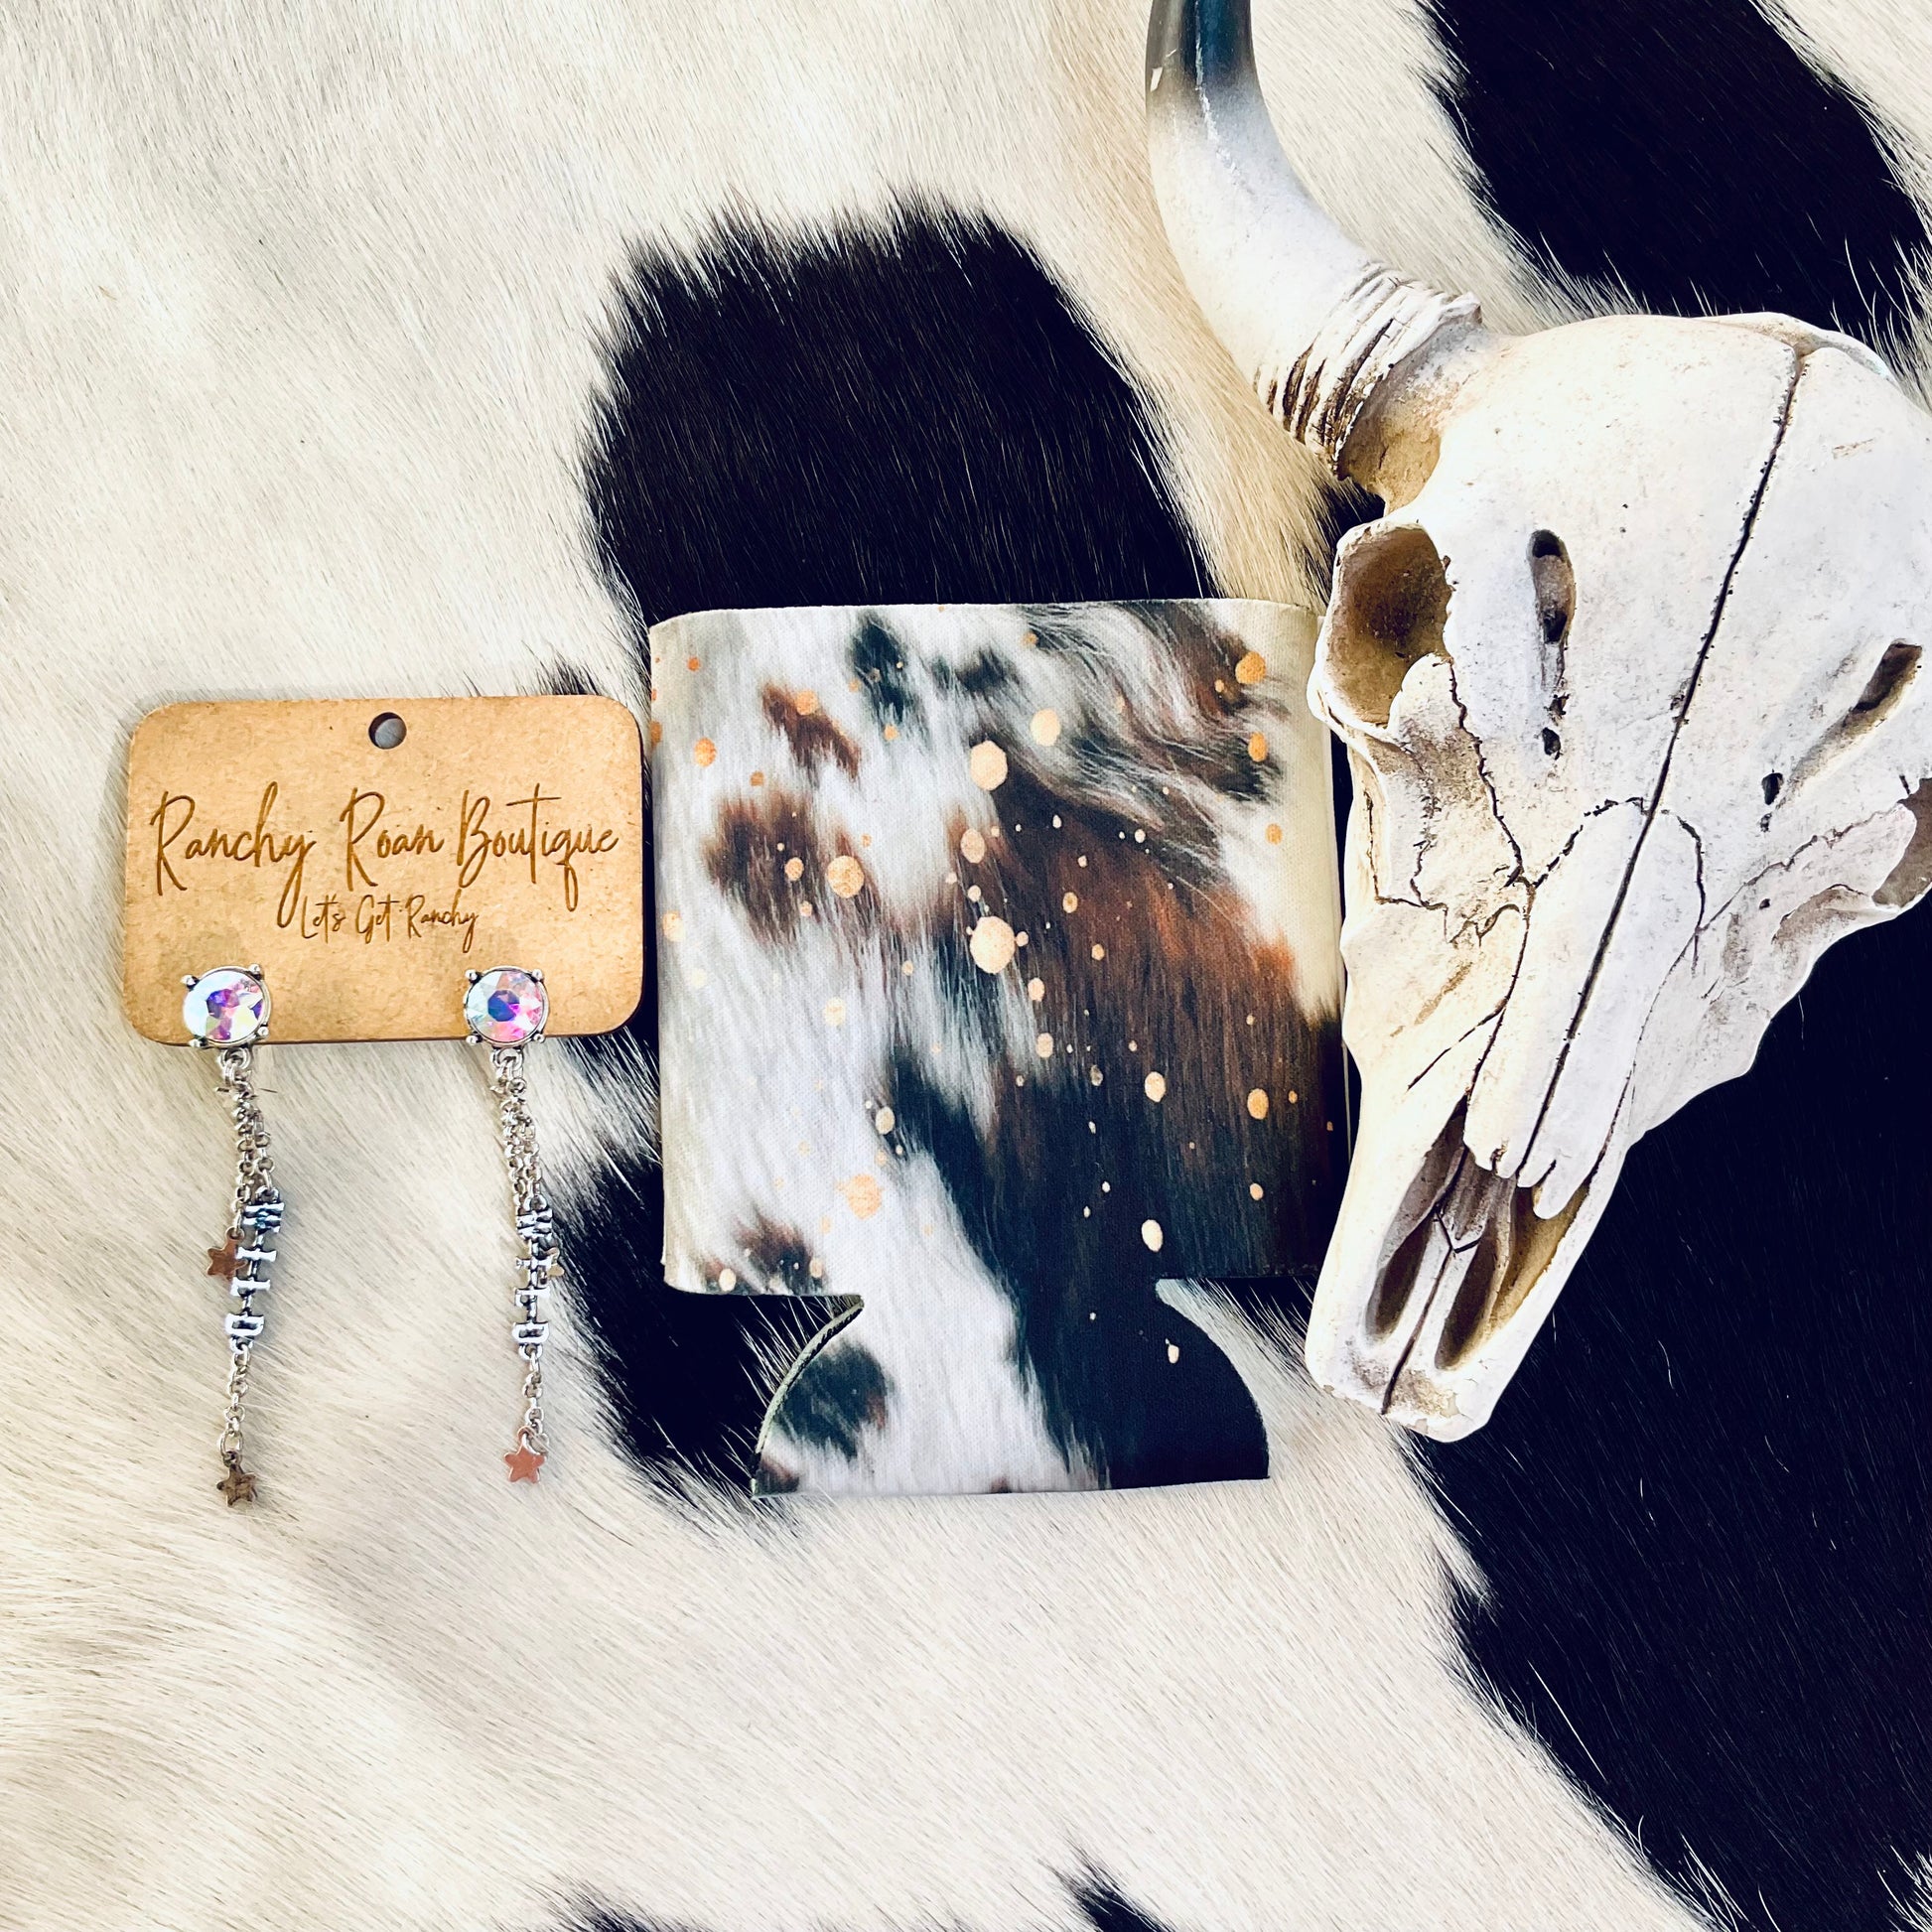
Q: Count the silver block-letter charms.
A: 8